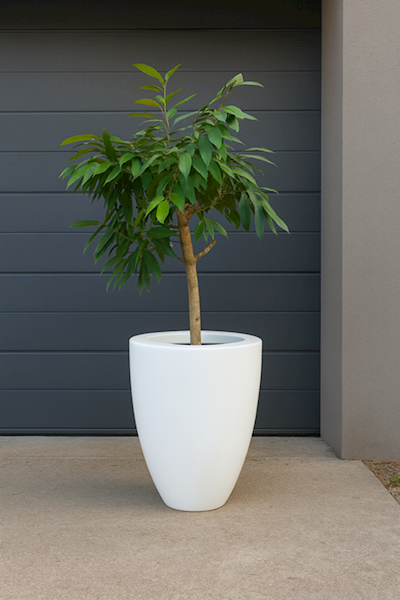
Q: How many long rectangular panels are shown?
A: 11